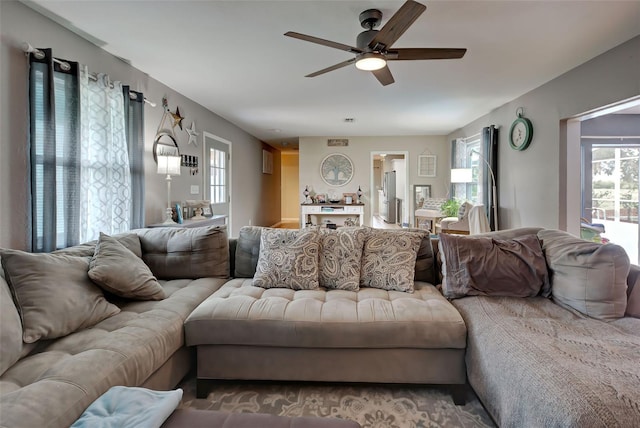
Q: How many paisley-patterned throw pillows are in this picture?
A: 3